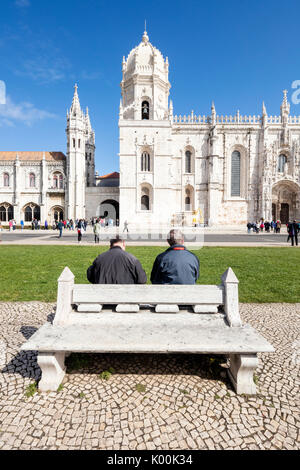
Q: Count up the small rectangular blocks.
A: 4